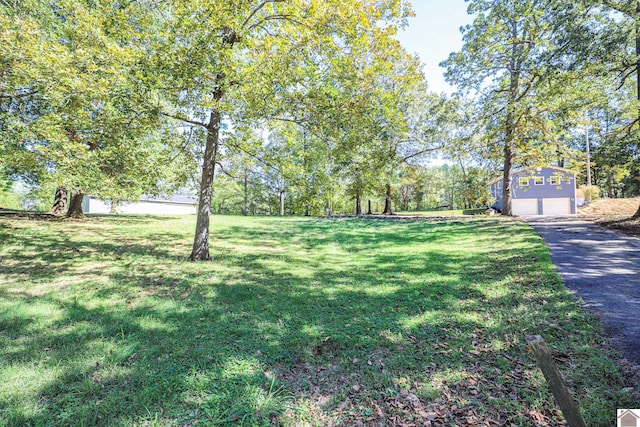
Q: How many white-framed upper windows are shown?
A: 3